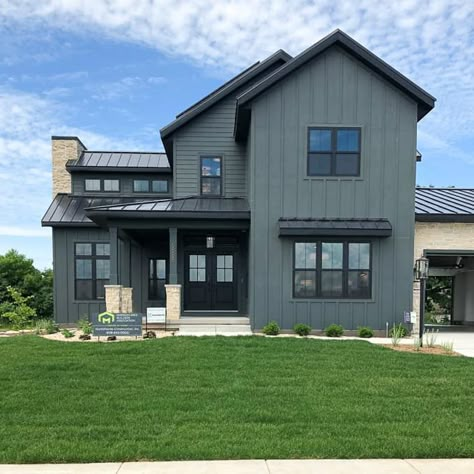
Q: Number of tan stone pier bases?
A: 3